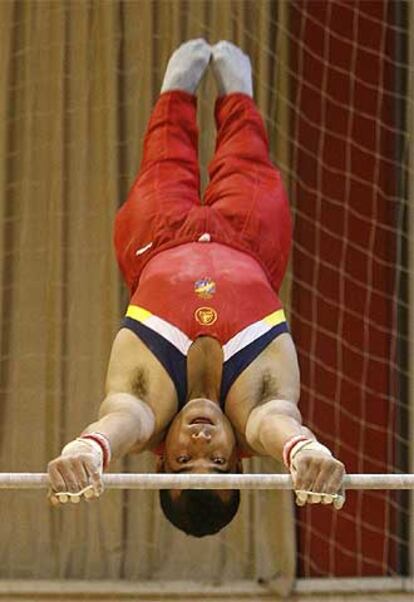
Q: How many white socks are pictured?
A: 2